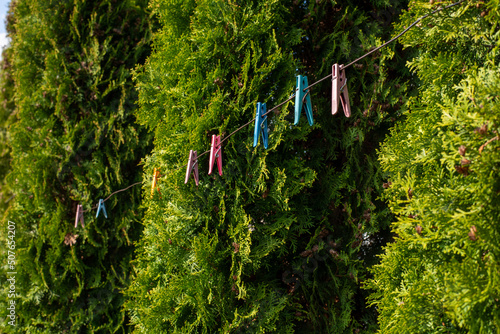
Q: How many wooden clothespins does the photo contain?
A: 0